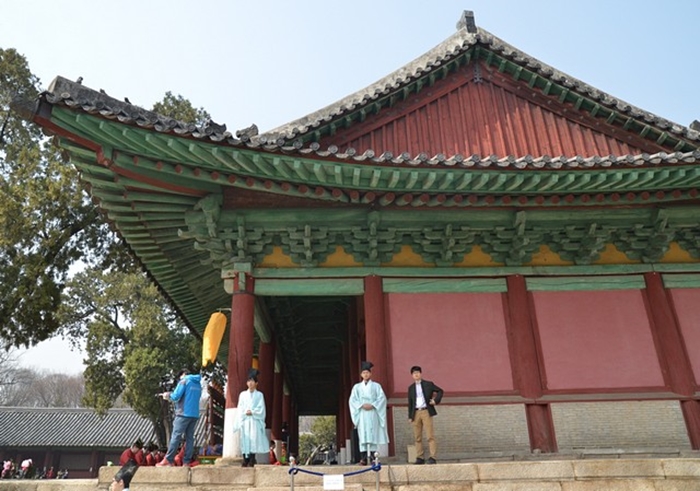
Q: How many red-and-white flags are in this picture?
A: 0